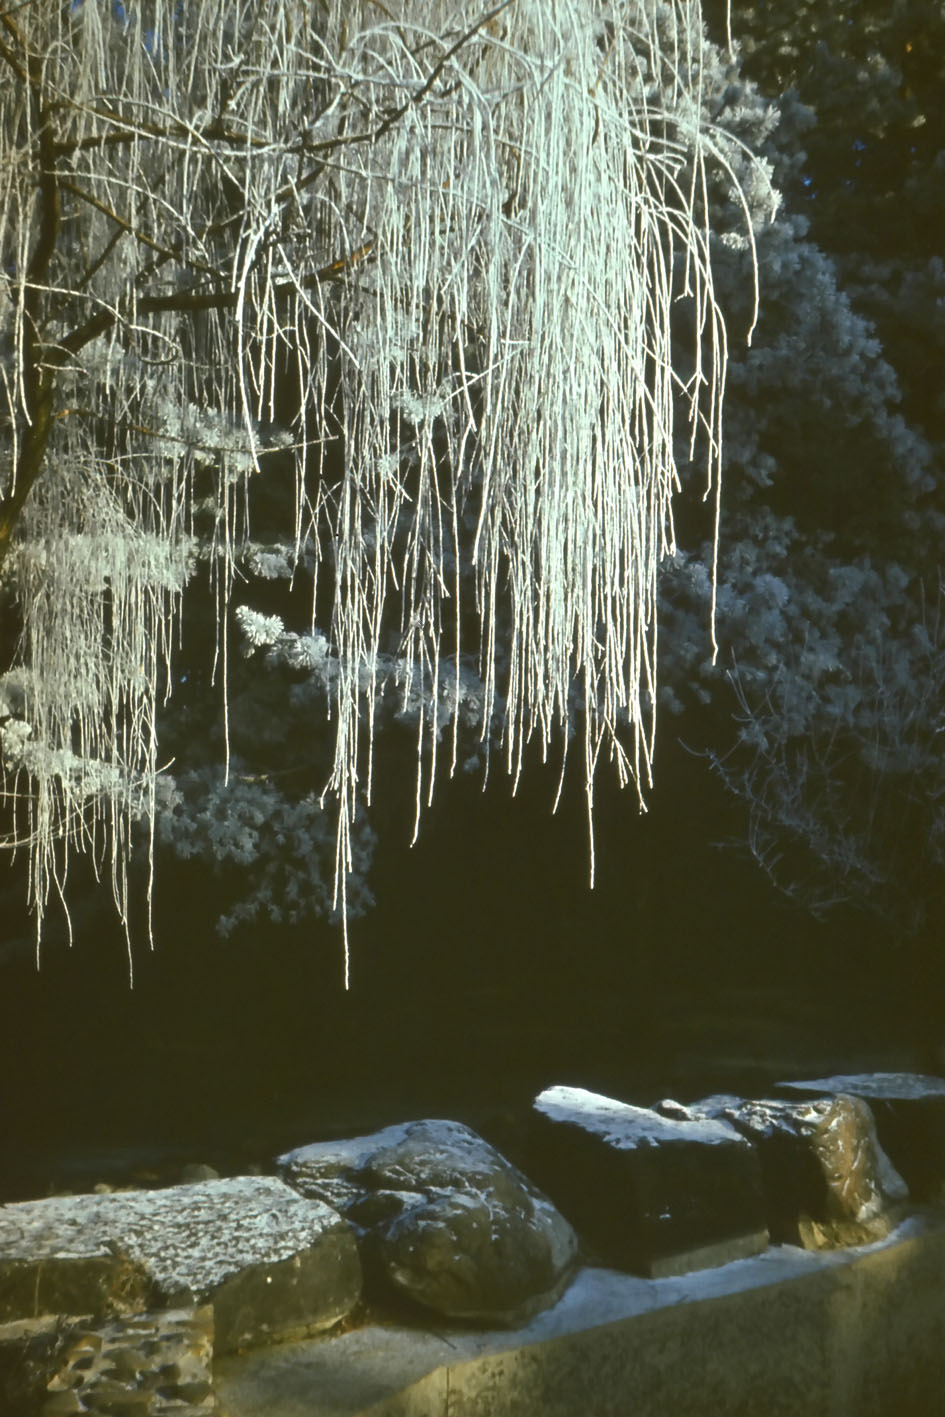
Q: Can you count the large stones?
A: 5